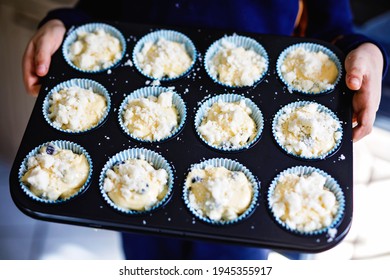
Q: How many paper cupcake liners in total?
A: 12